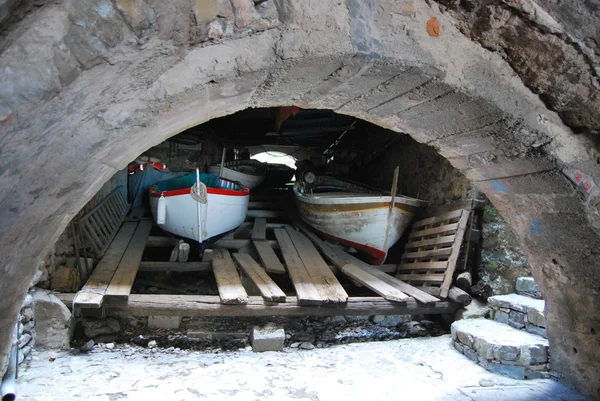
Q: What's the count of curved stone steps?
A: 3